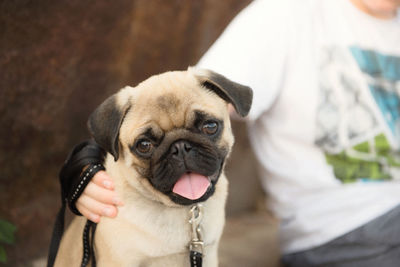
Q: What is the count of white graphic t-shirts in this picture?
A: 1